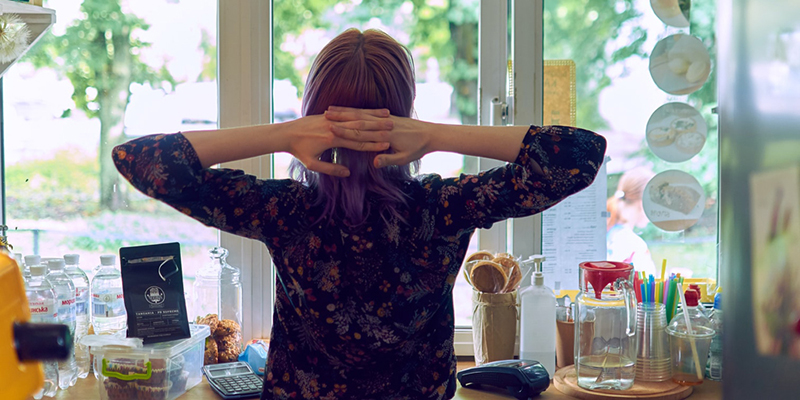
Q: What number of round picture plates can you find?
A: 4